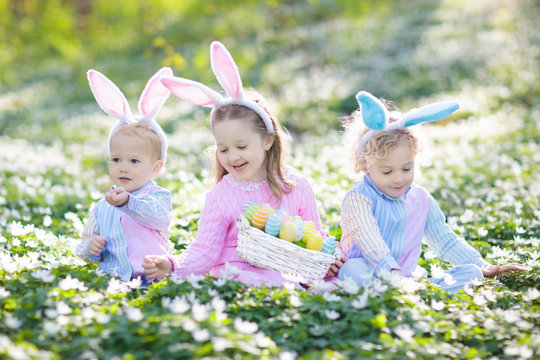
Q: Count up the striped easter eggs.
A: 6